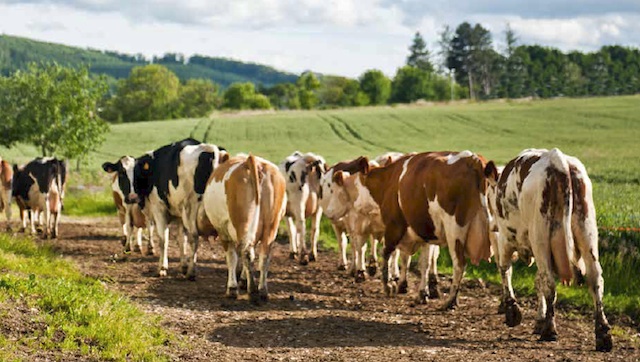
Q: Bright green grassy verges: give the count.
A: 2